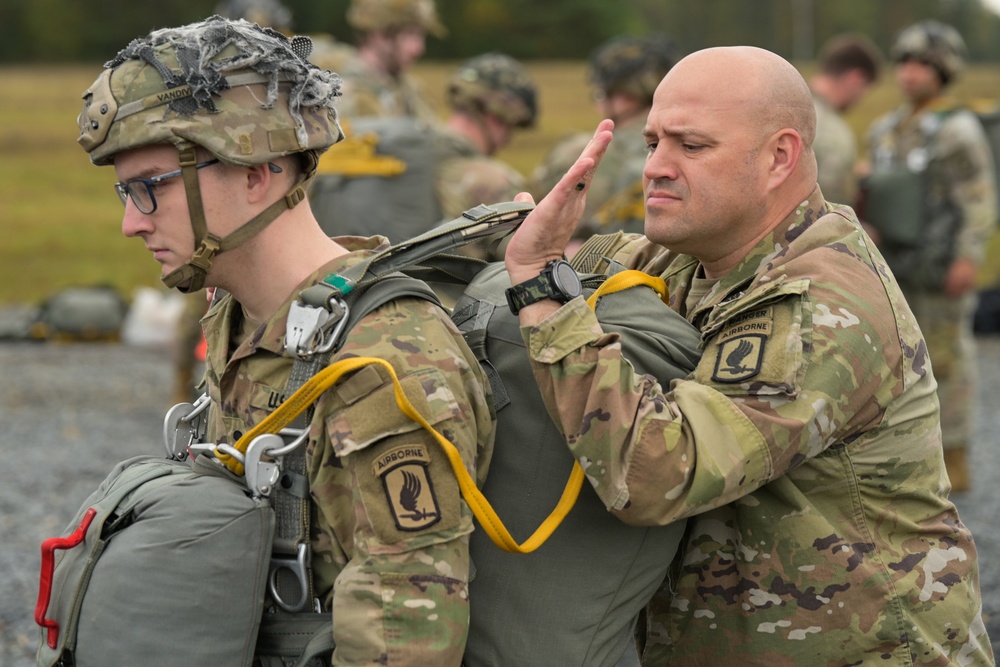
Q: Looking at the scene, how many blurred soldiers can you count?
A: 6